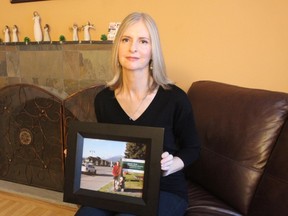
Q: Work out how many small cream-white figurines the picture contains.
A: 6